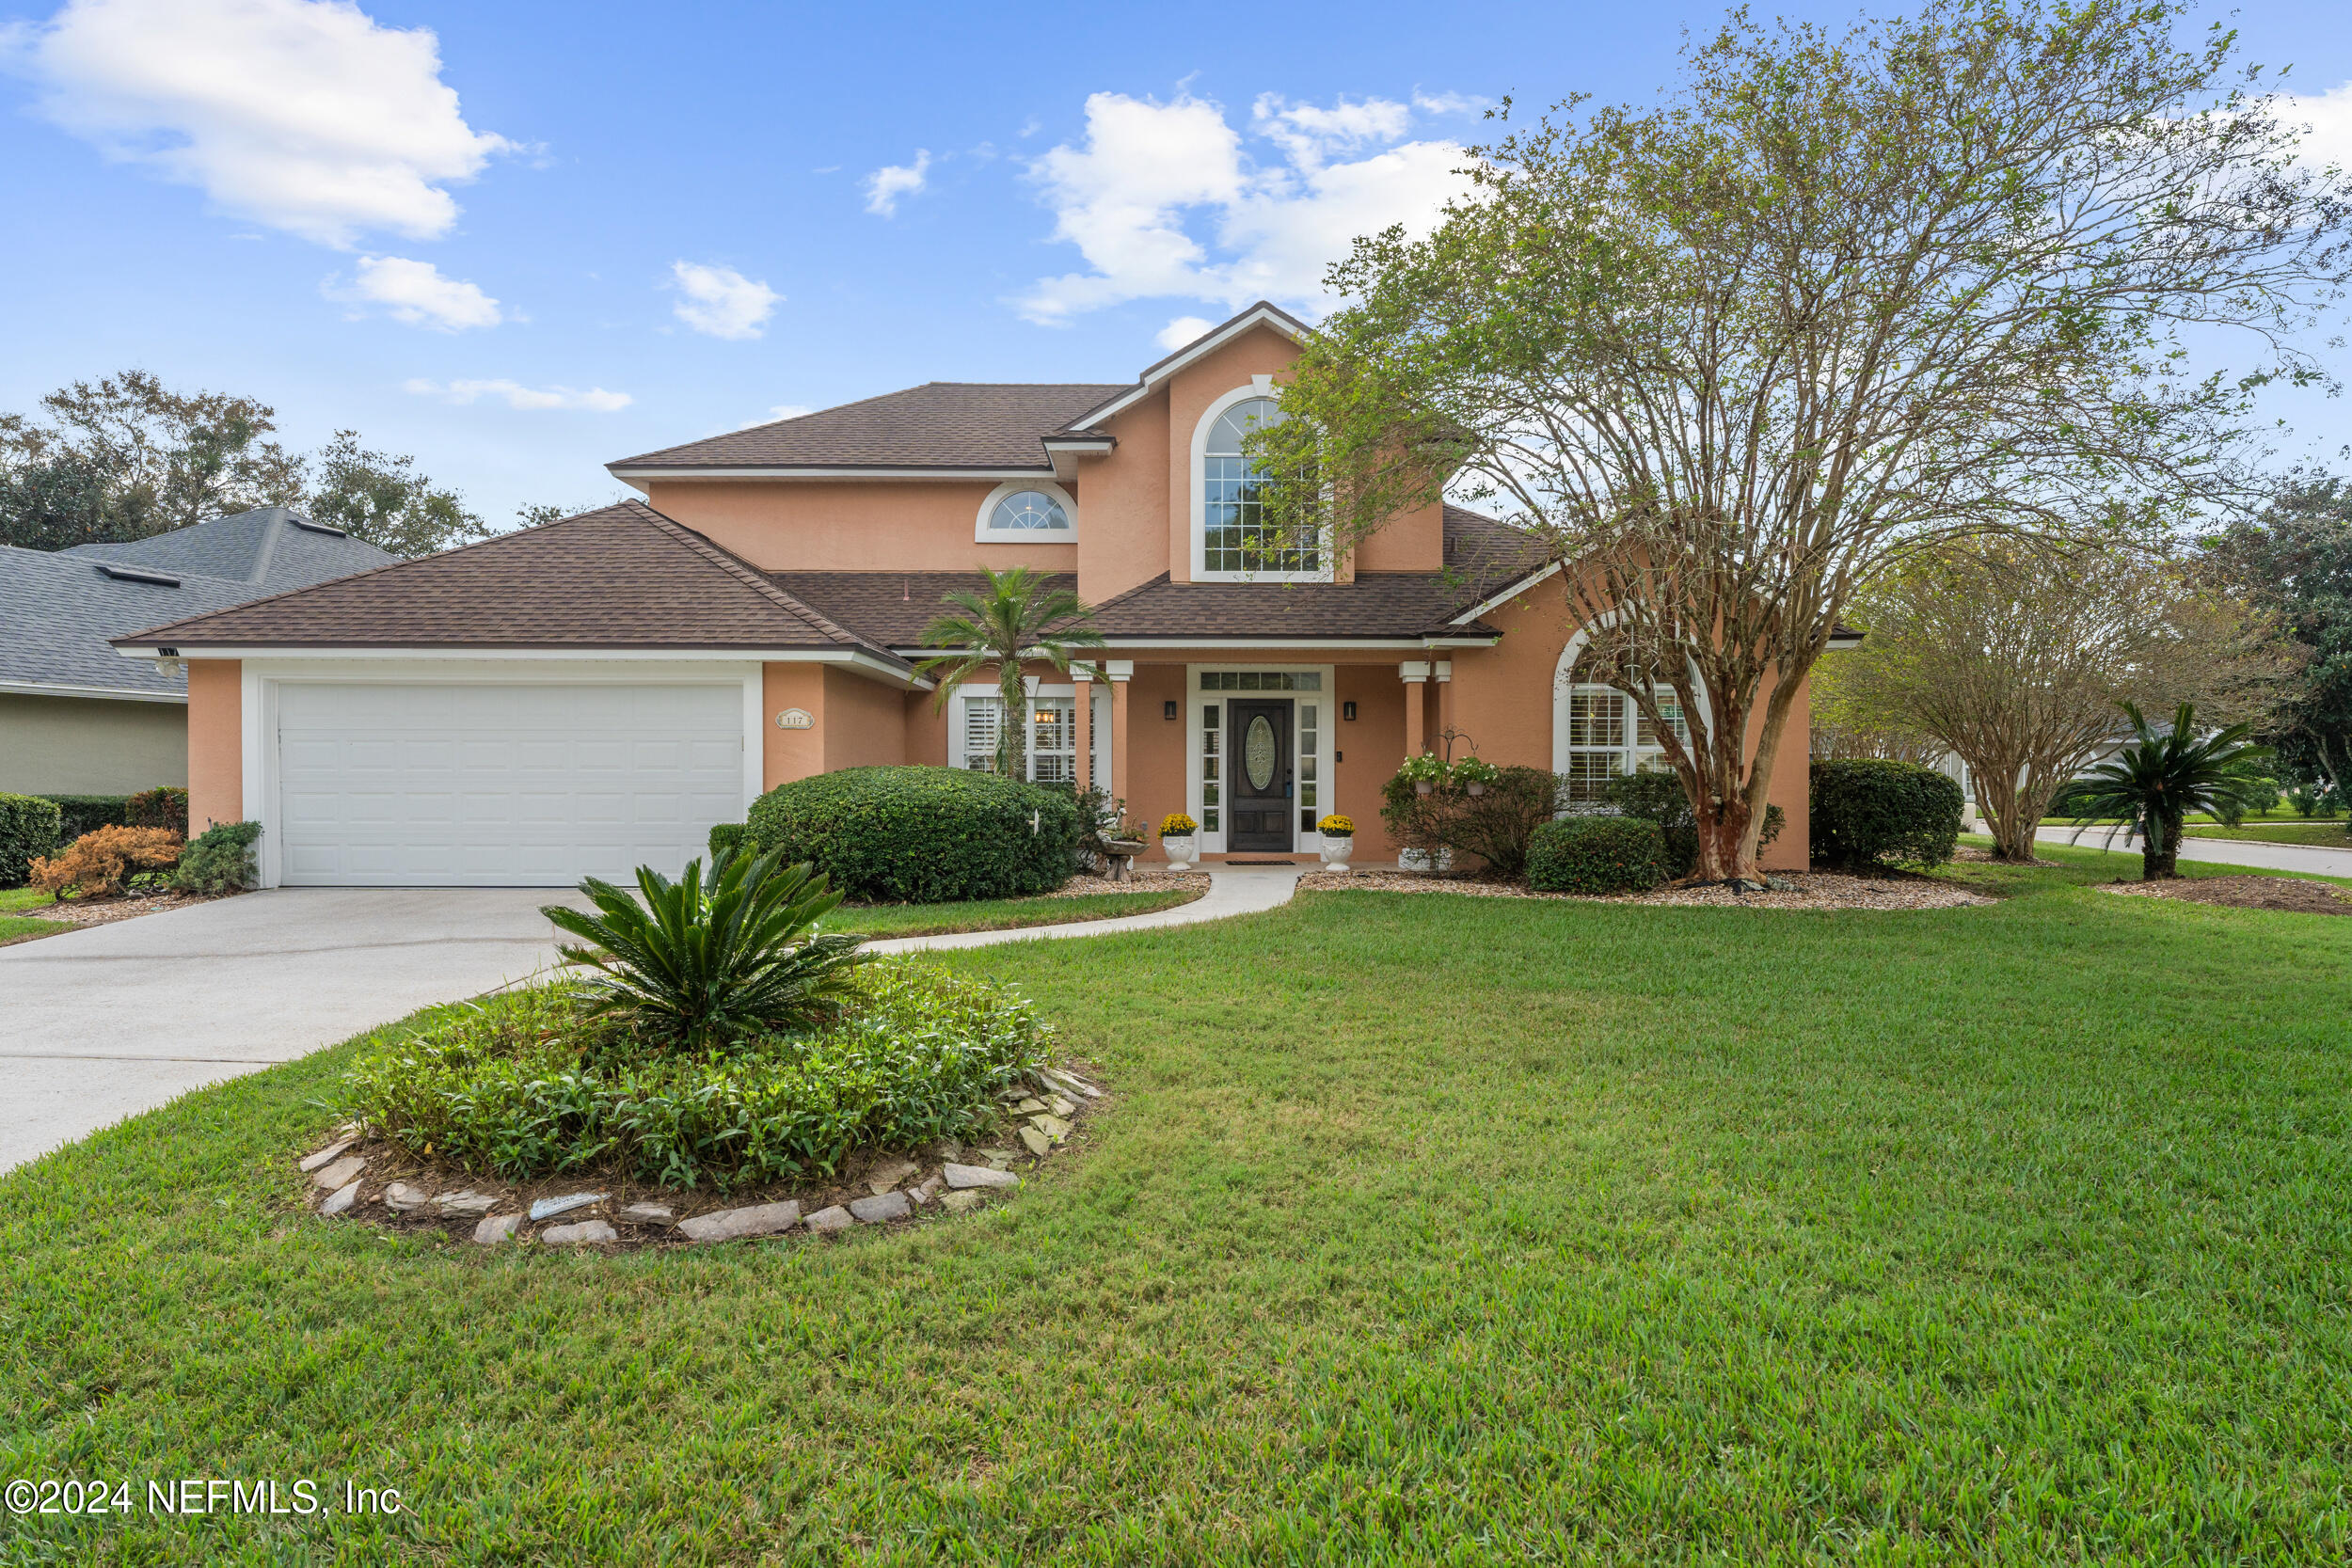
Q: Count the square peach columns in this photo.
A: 4